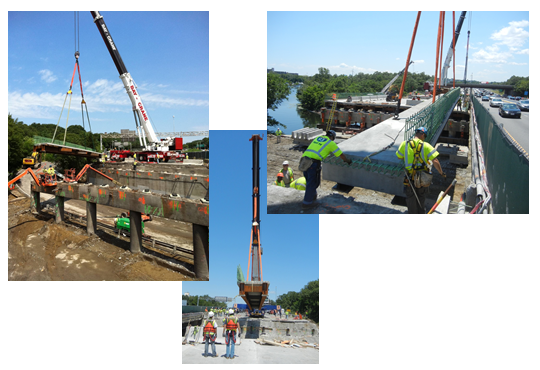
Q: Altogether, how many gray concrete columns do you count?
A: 5